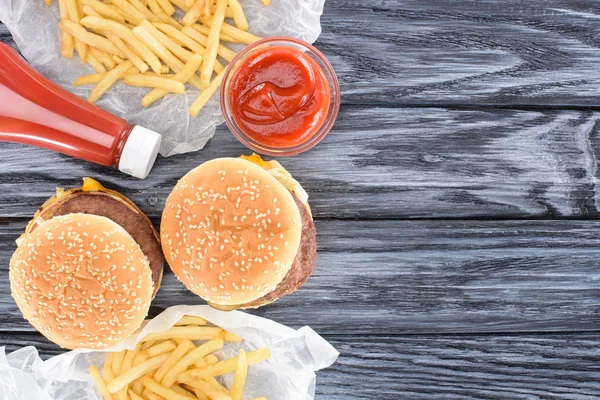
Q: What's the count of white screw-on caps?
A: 1